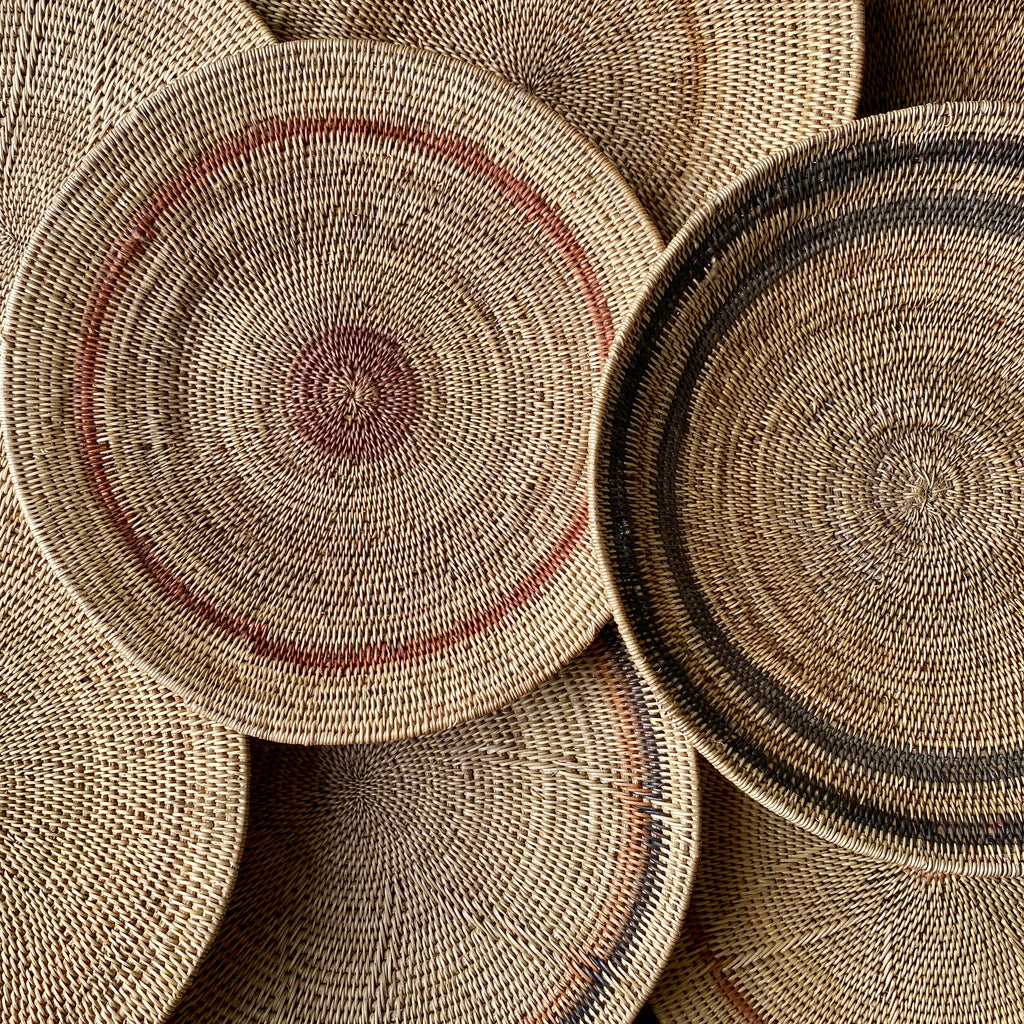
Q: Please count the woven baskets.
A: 8